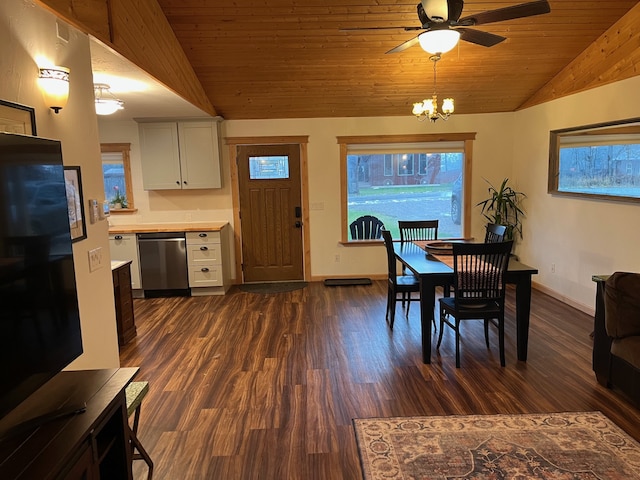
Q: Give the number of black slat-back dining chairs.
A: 4